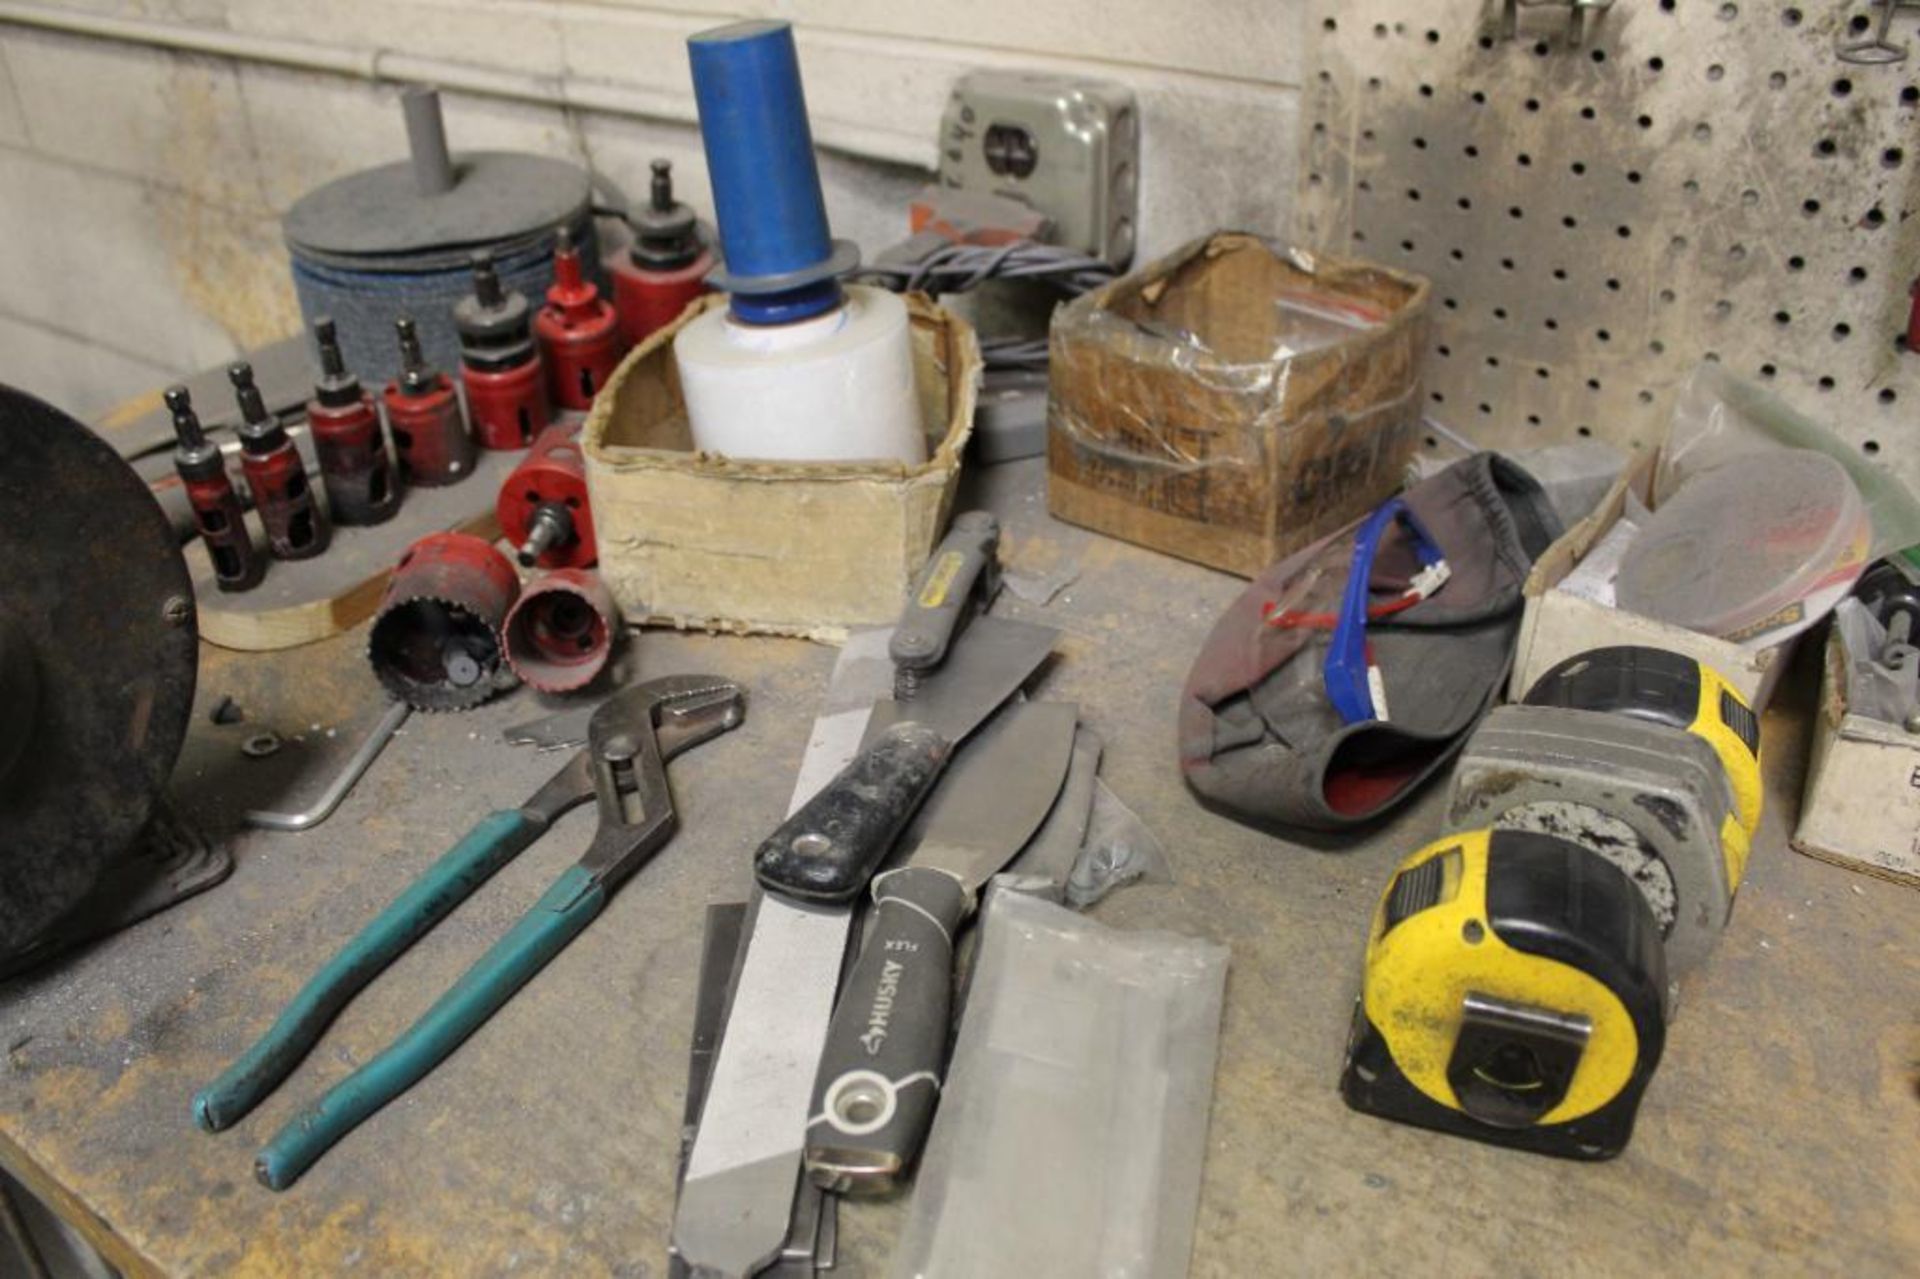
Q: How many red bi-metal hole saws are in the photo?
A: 10